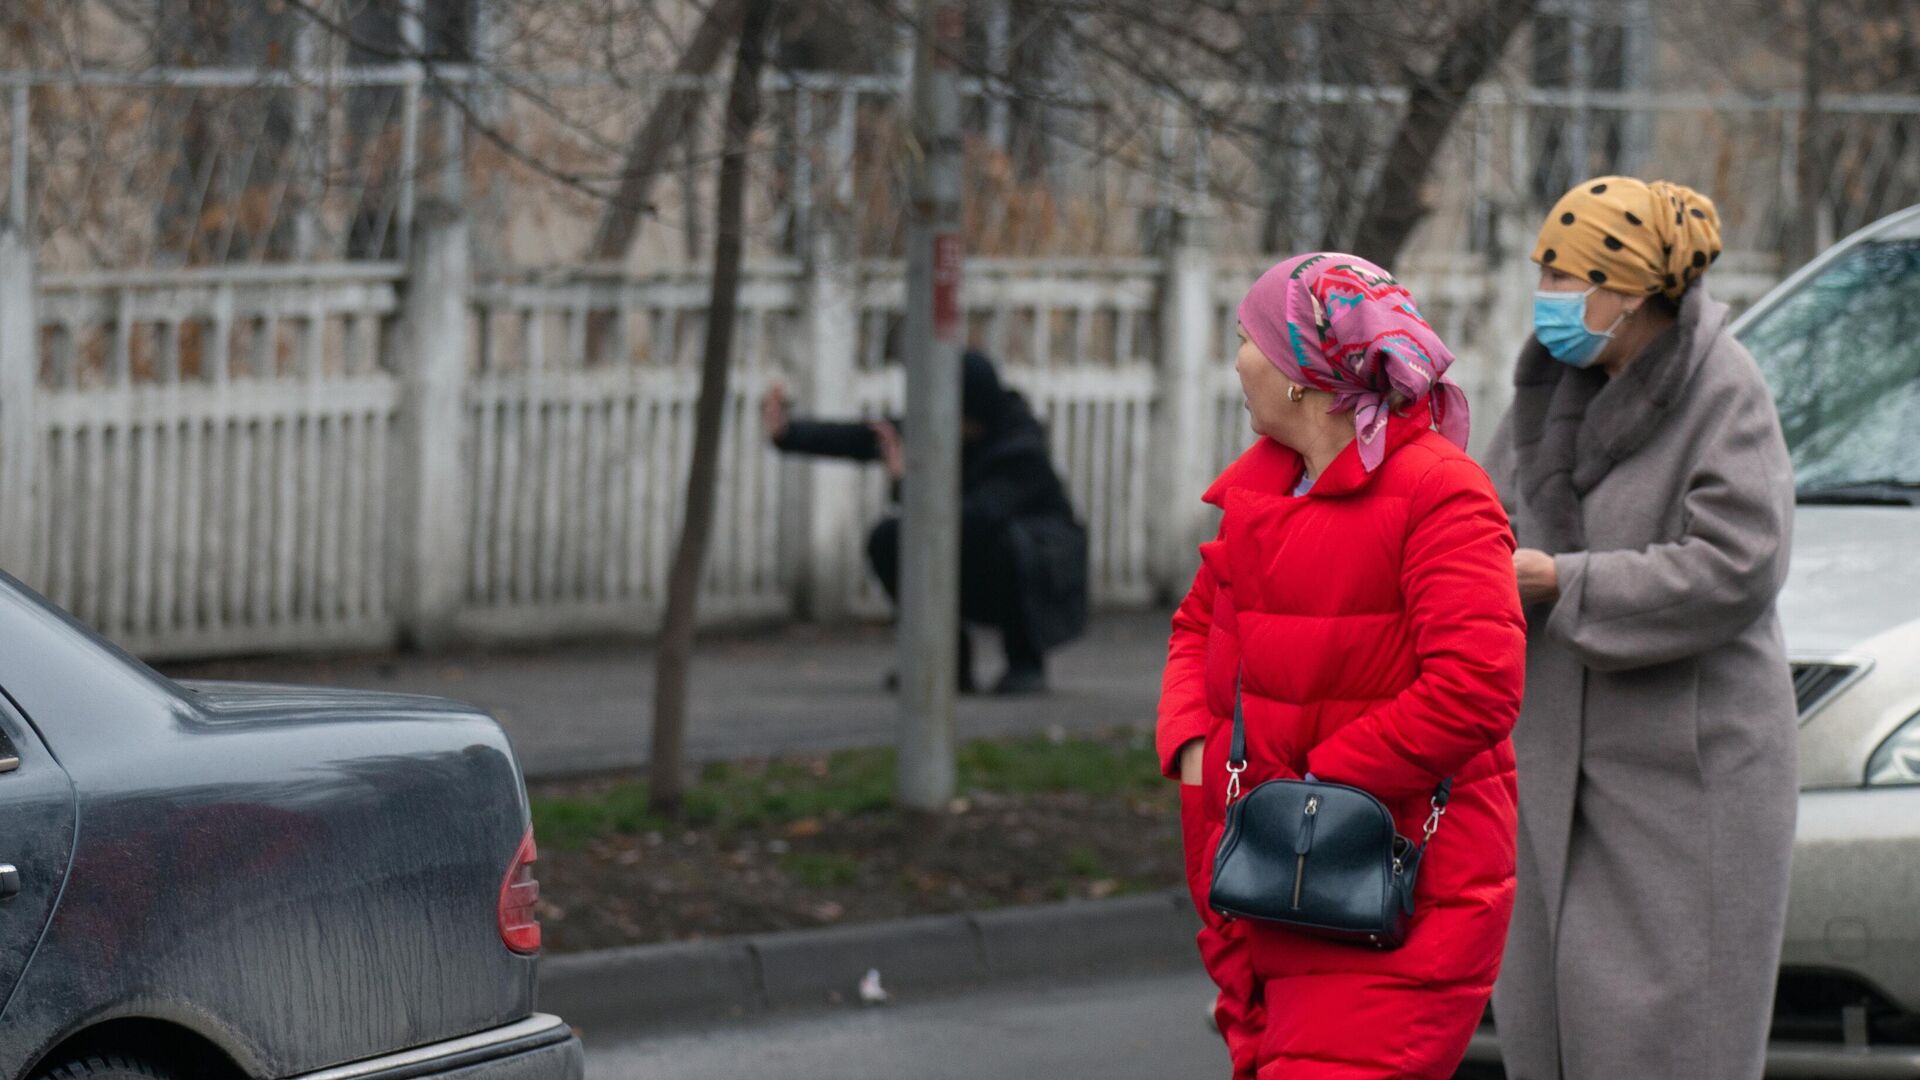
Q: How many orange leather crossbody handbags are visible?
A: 0